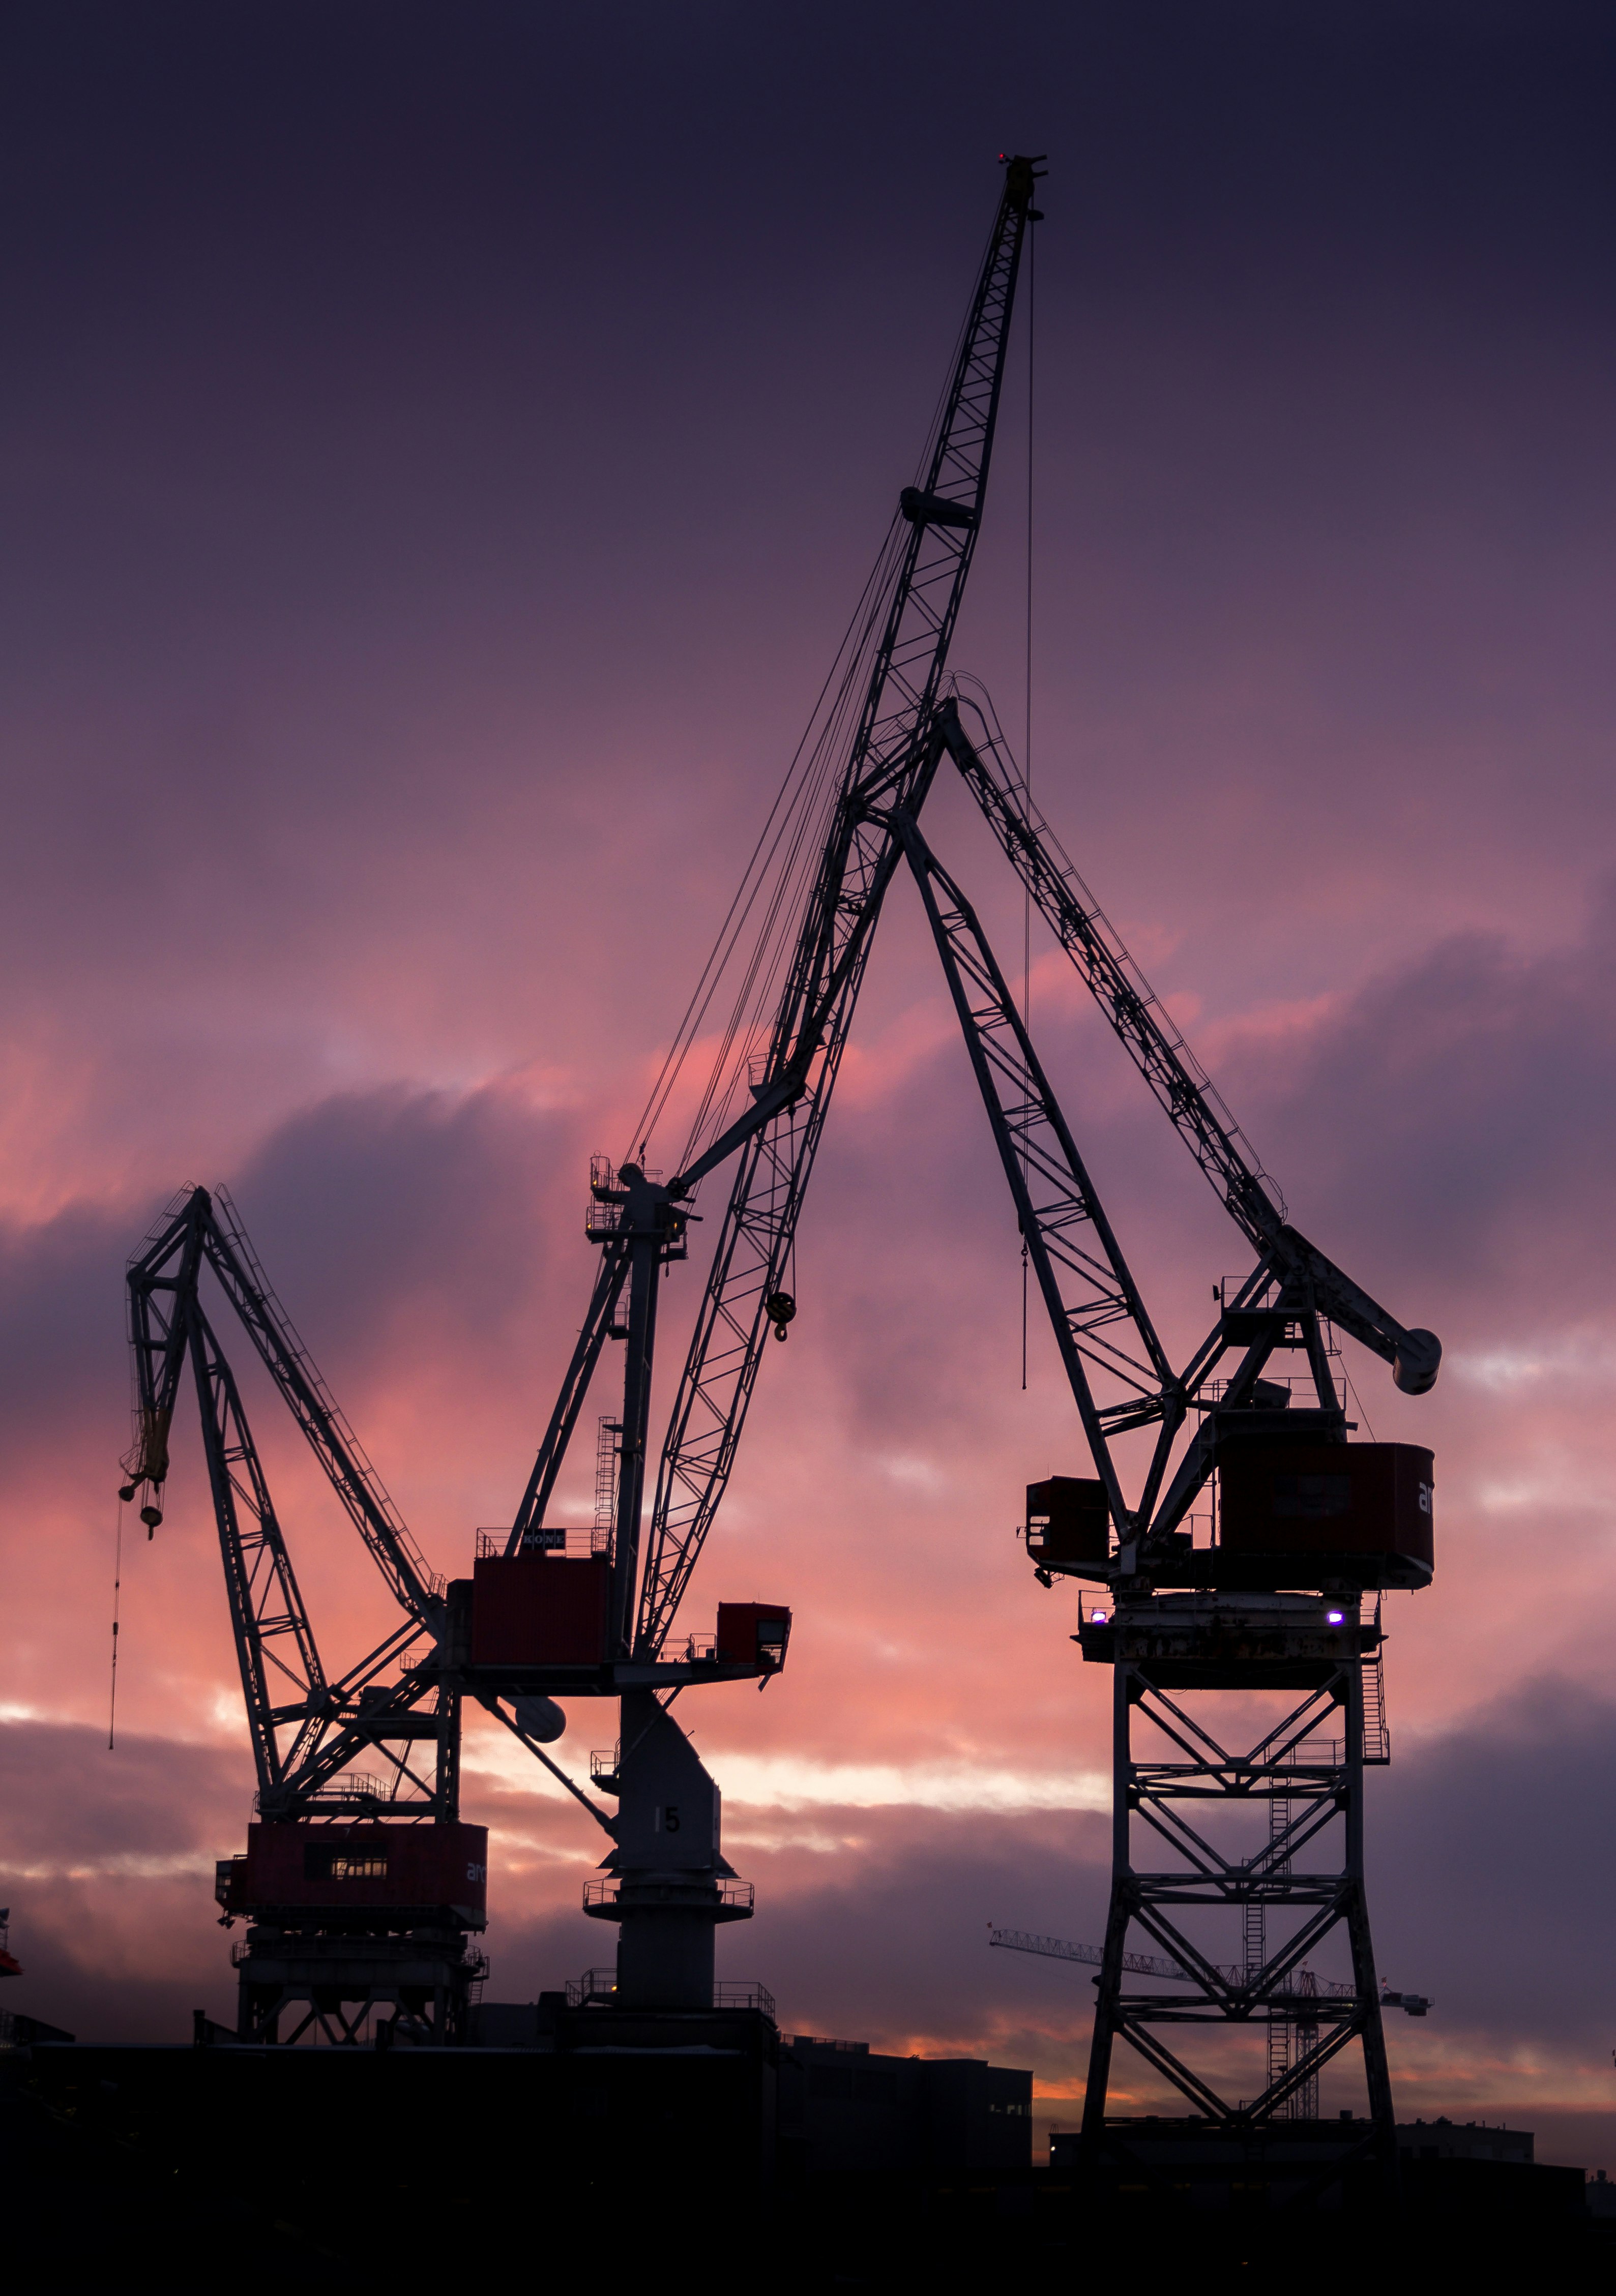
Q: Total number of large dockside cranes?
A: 3